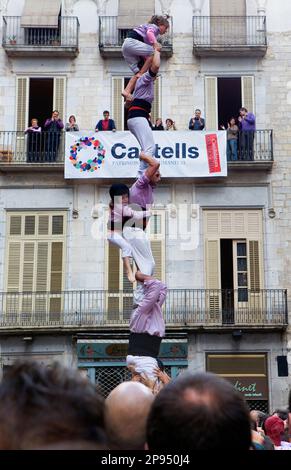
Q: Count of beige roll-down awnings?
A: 3